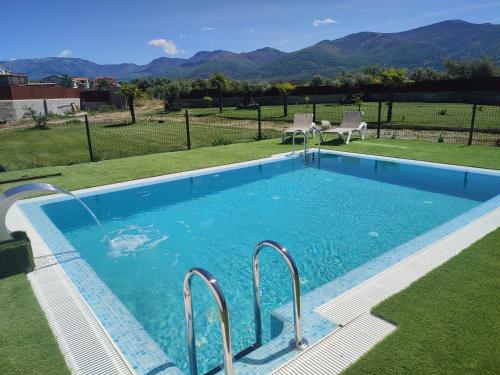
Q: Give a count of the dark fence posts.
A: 6